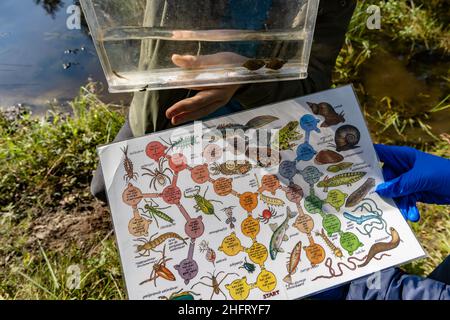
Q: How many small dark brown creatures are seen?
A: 2